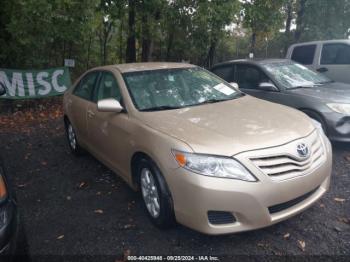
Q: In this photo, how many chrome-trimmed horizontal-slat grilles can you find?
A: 1